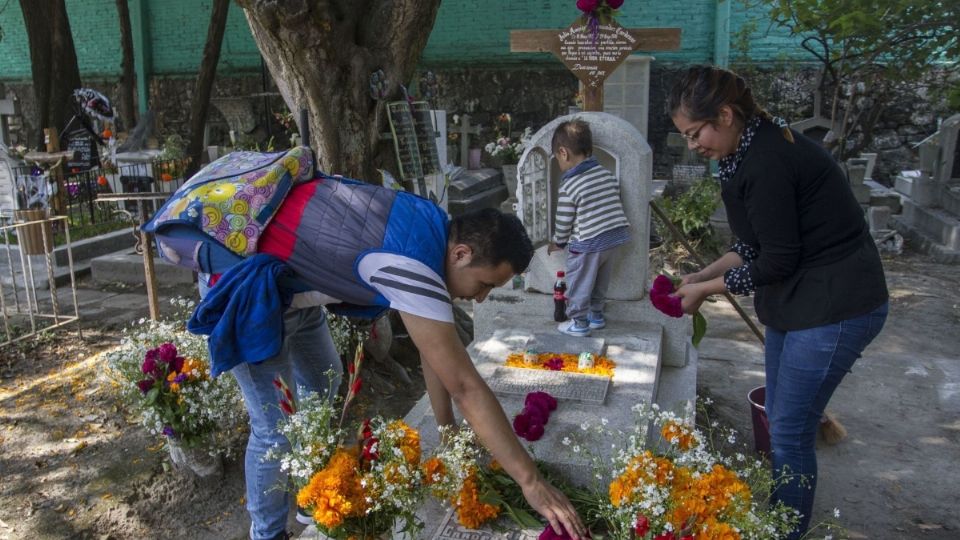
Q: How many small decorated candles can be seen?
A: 2